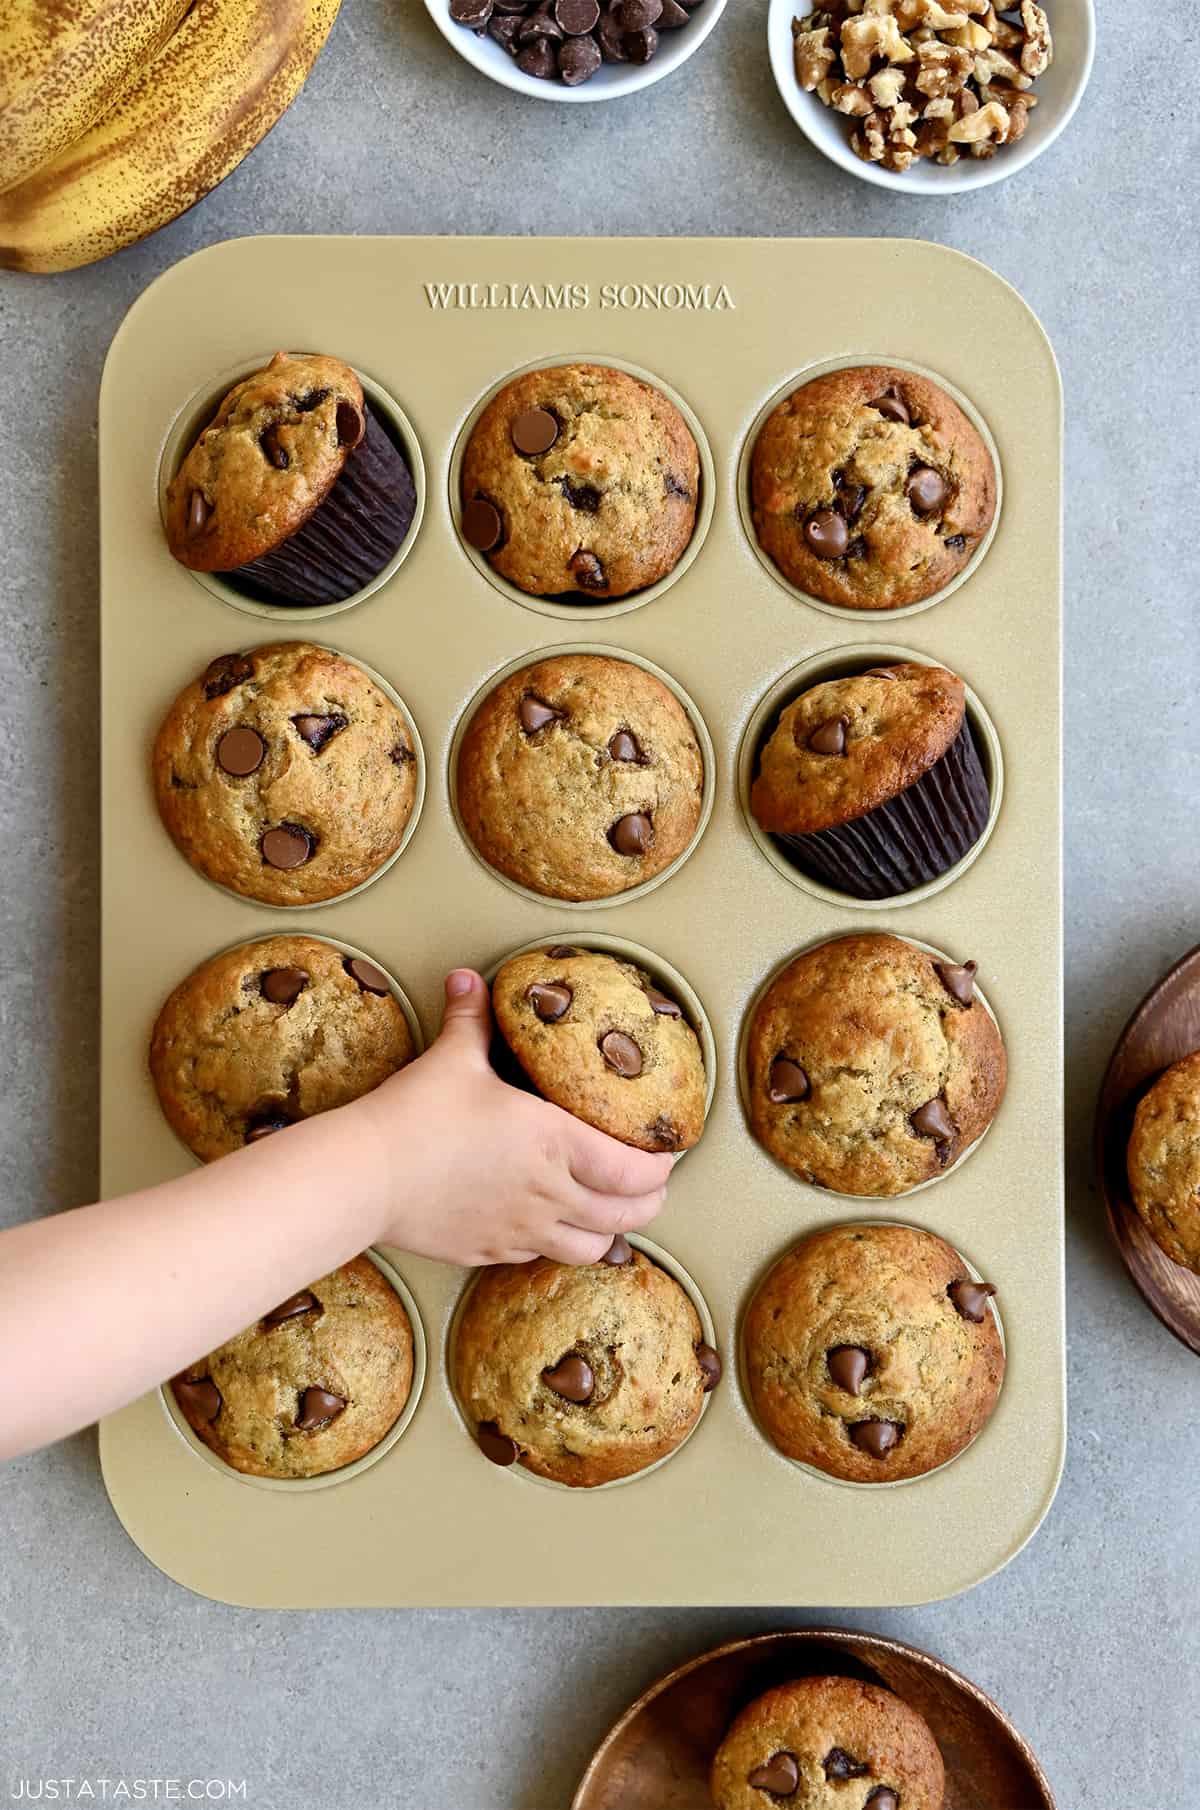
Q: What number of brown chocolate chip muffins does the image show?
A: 14